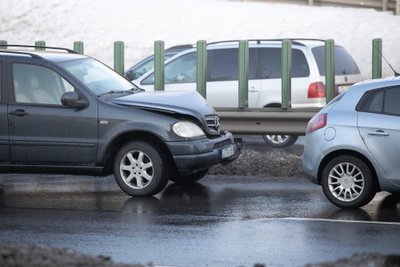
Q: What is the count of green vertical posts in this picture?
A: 10